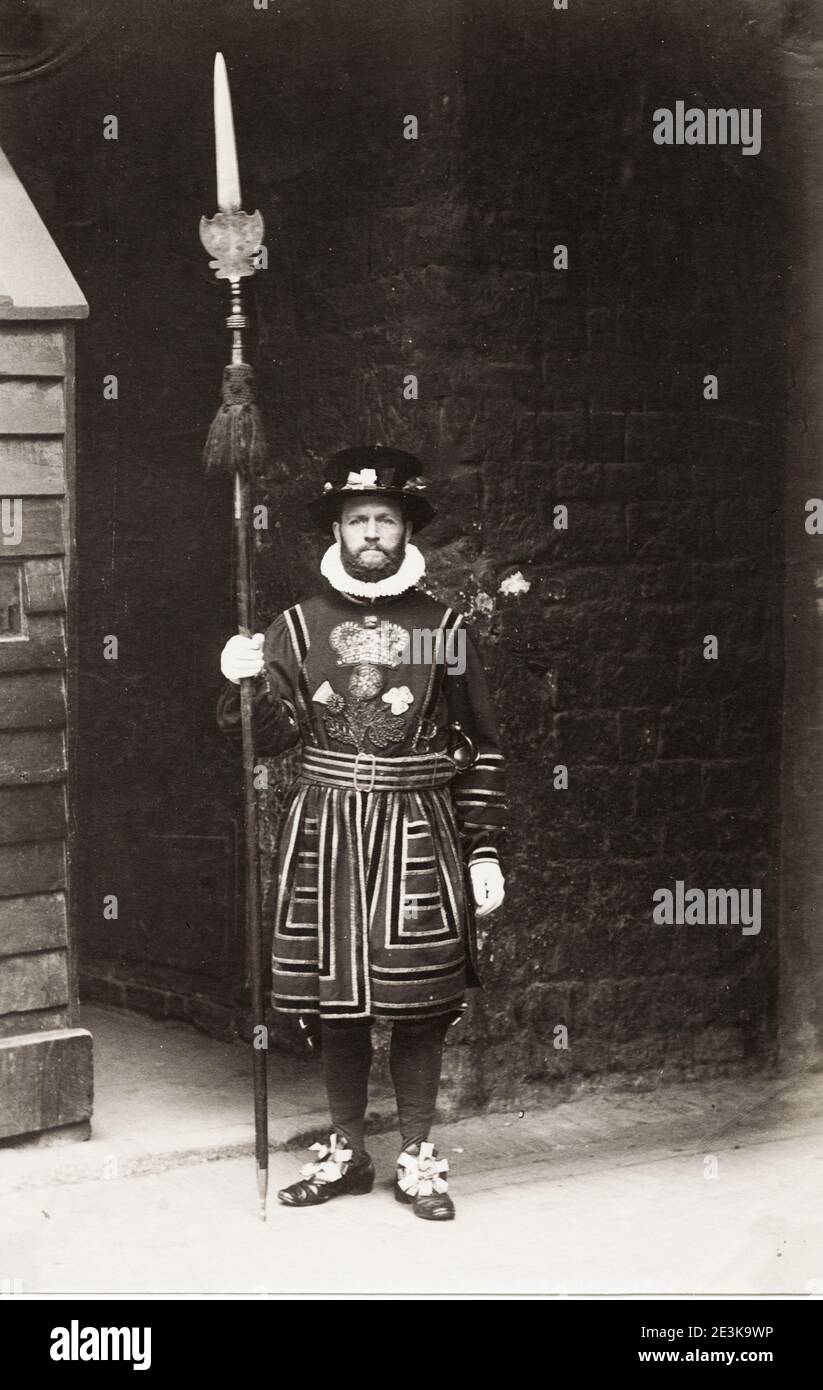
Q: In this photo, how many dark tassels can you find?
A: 1